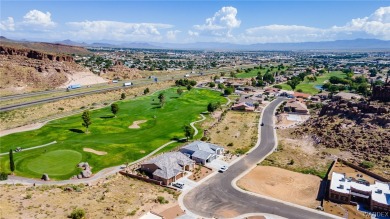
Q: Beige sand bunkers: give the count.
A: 2